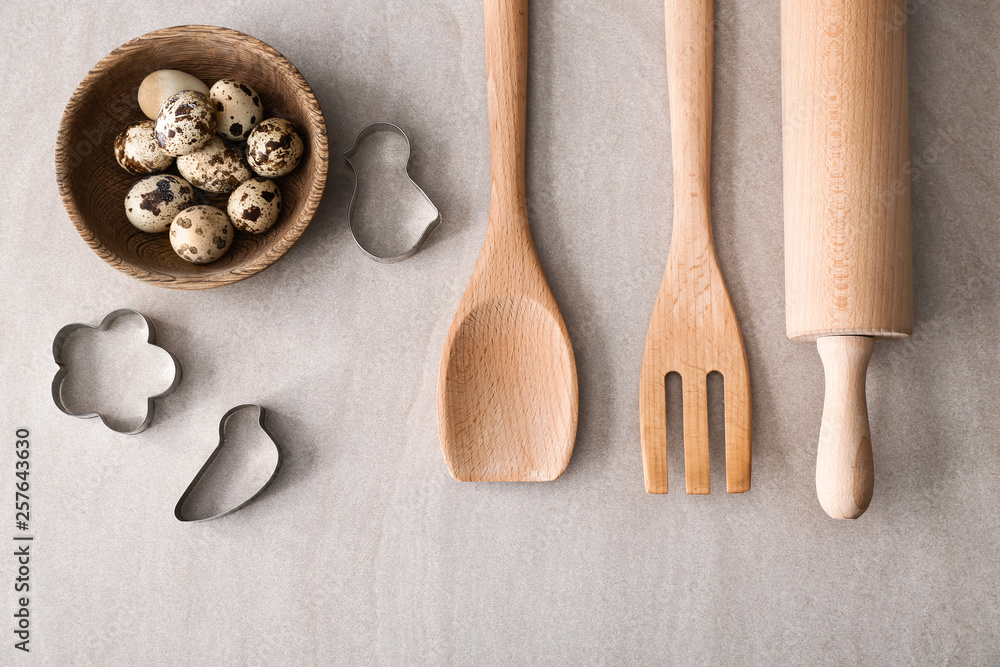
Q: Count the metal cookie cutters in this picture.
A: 3